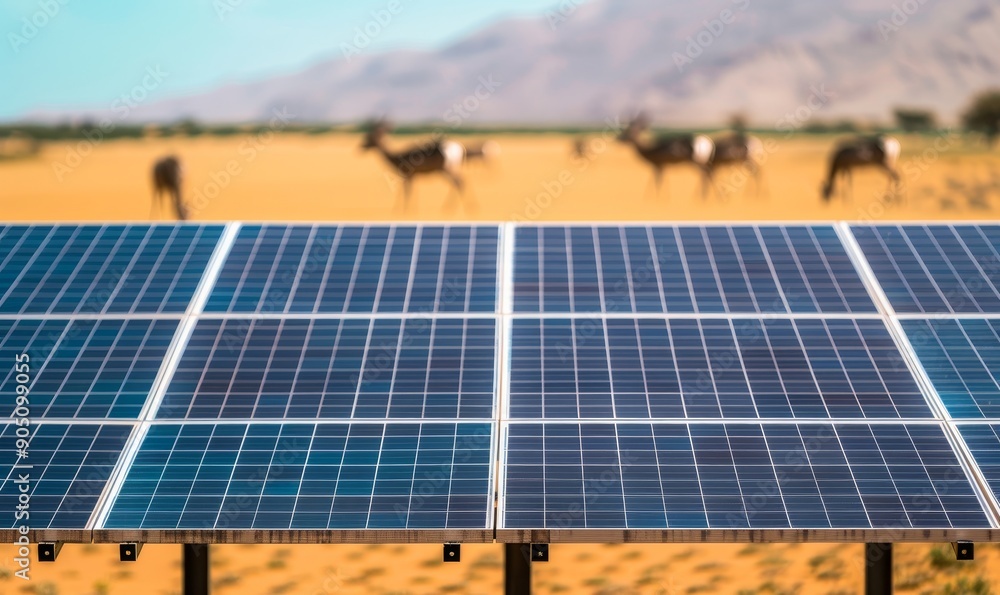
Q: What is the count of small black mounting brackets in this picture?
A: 5